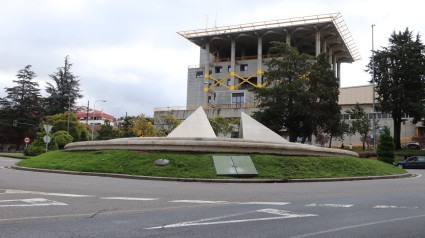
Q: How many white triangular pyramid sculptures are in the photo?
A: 2